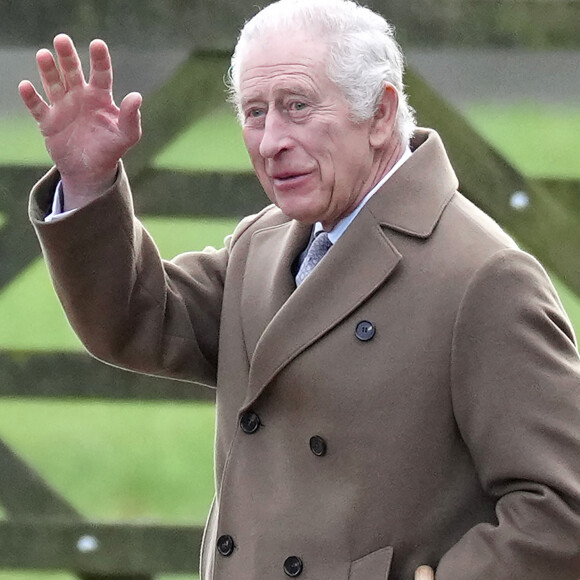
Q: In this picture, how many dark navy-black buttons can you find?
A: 5